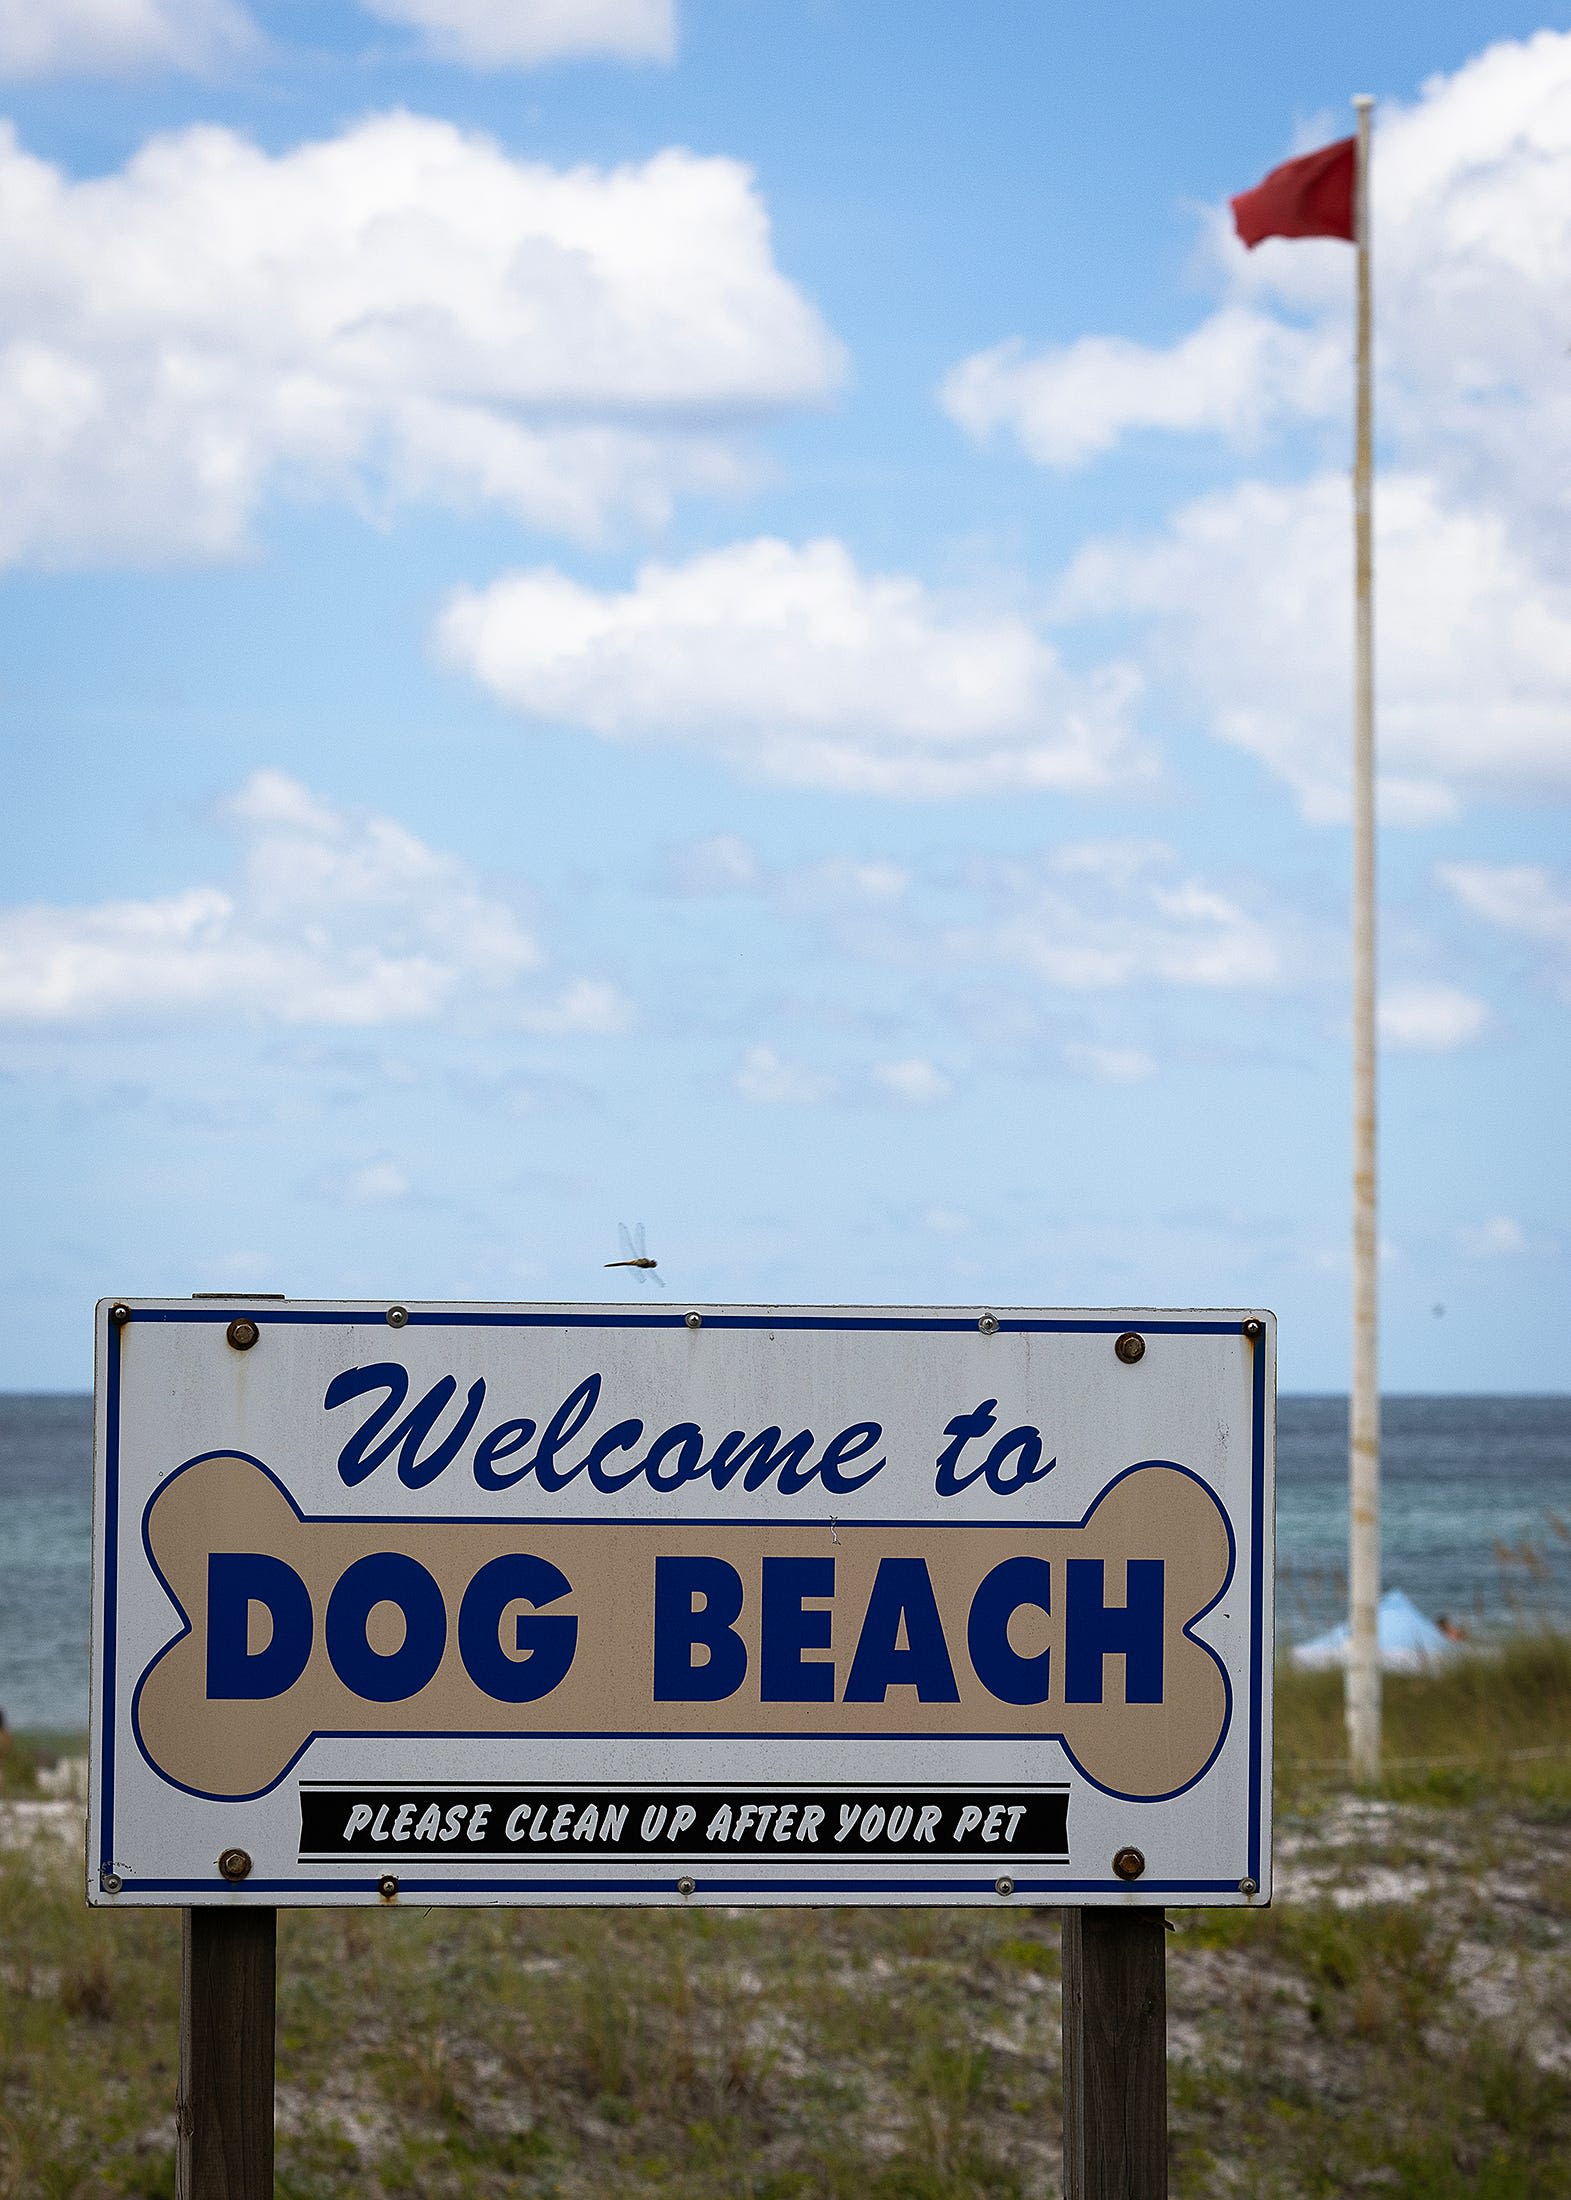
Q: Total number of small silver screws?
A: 10